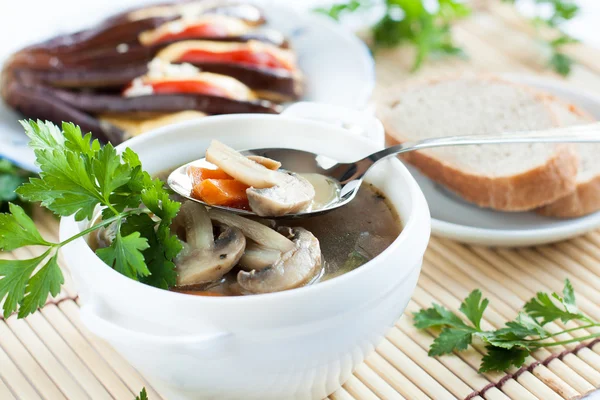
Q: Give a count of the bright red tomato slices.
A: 3